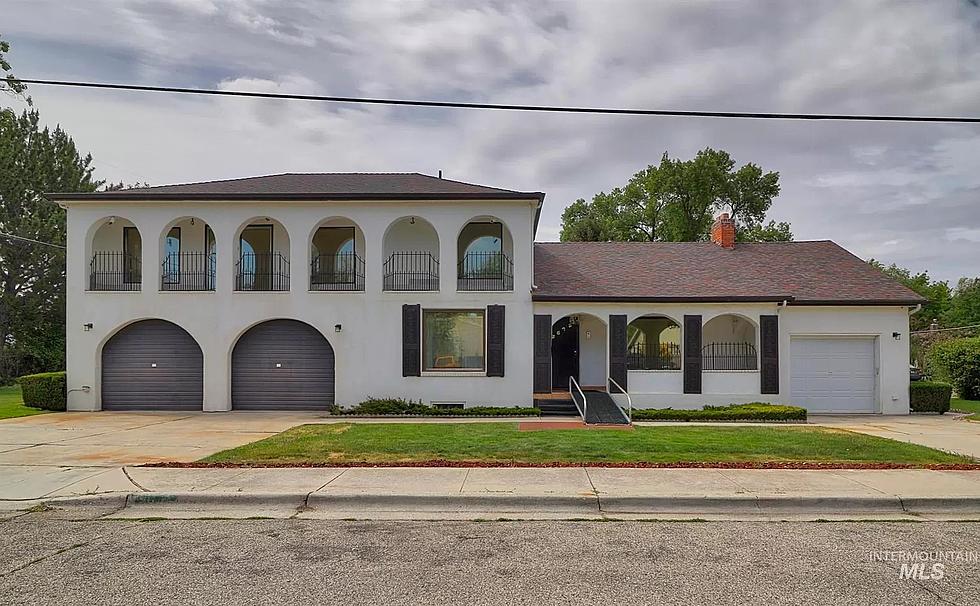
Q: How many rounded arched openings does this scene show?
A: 11